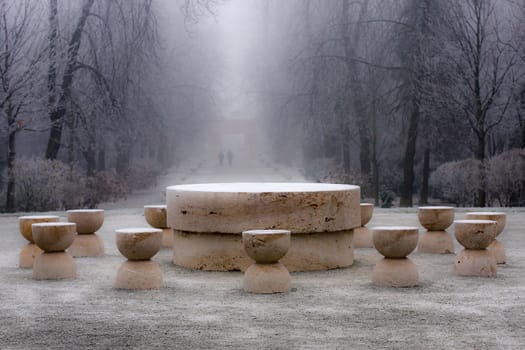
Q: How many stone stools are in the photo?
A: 11